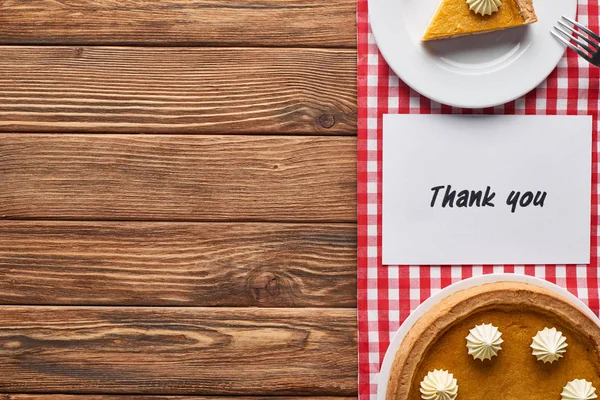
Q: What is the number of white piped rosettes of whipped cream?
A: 5